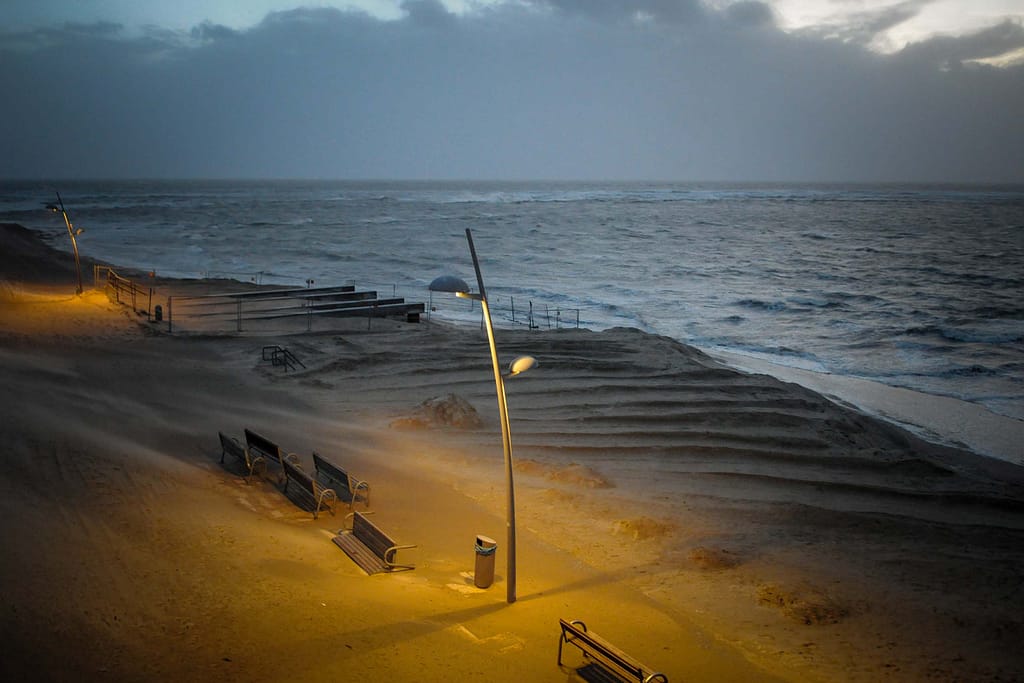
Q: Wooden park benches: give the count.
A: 6